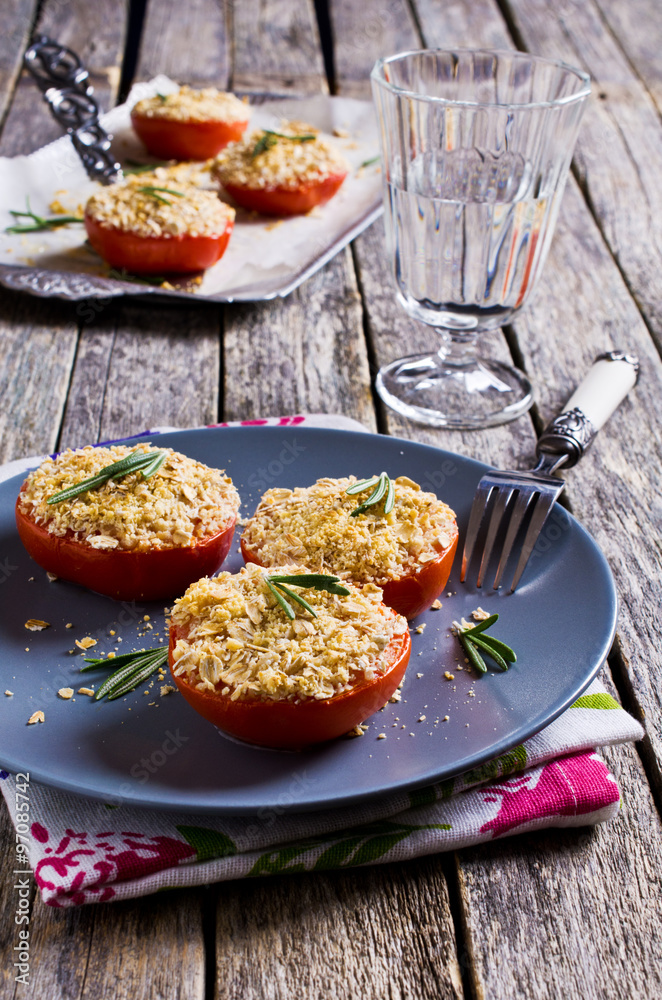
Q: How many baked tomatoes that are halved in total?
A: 6